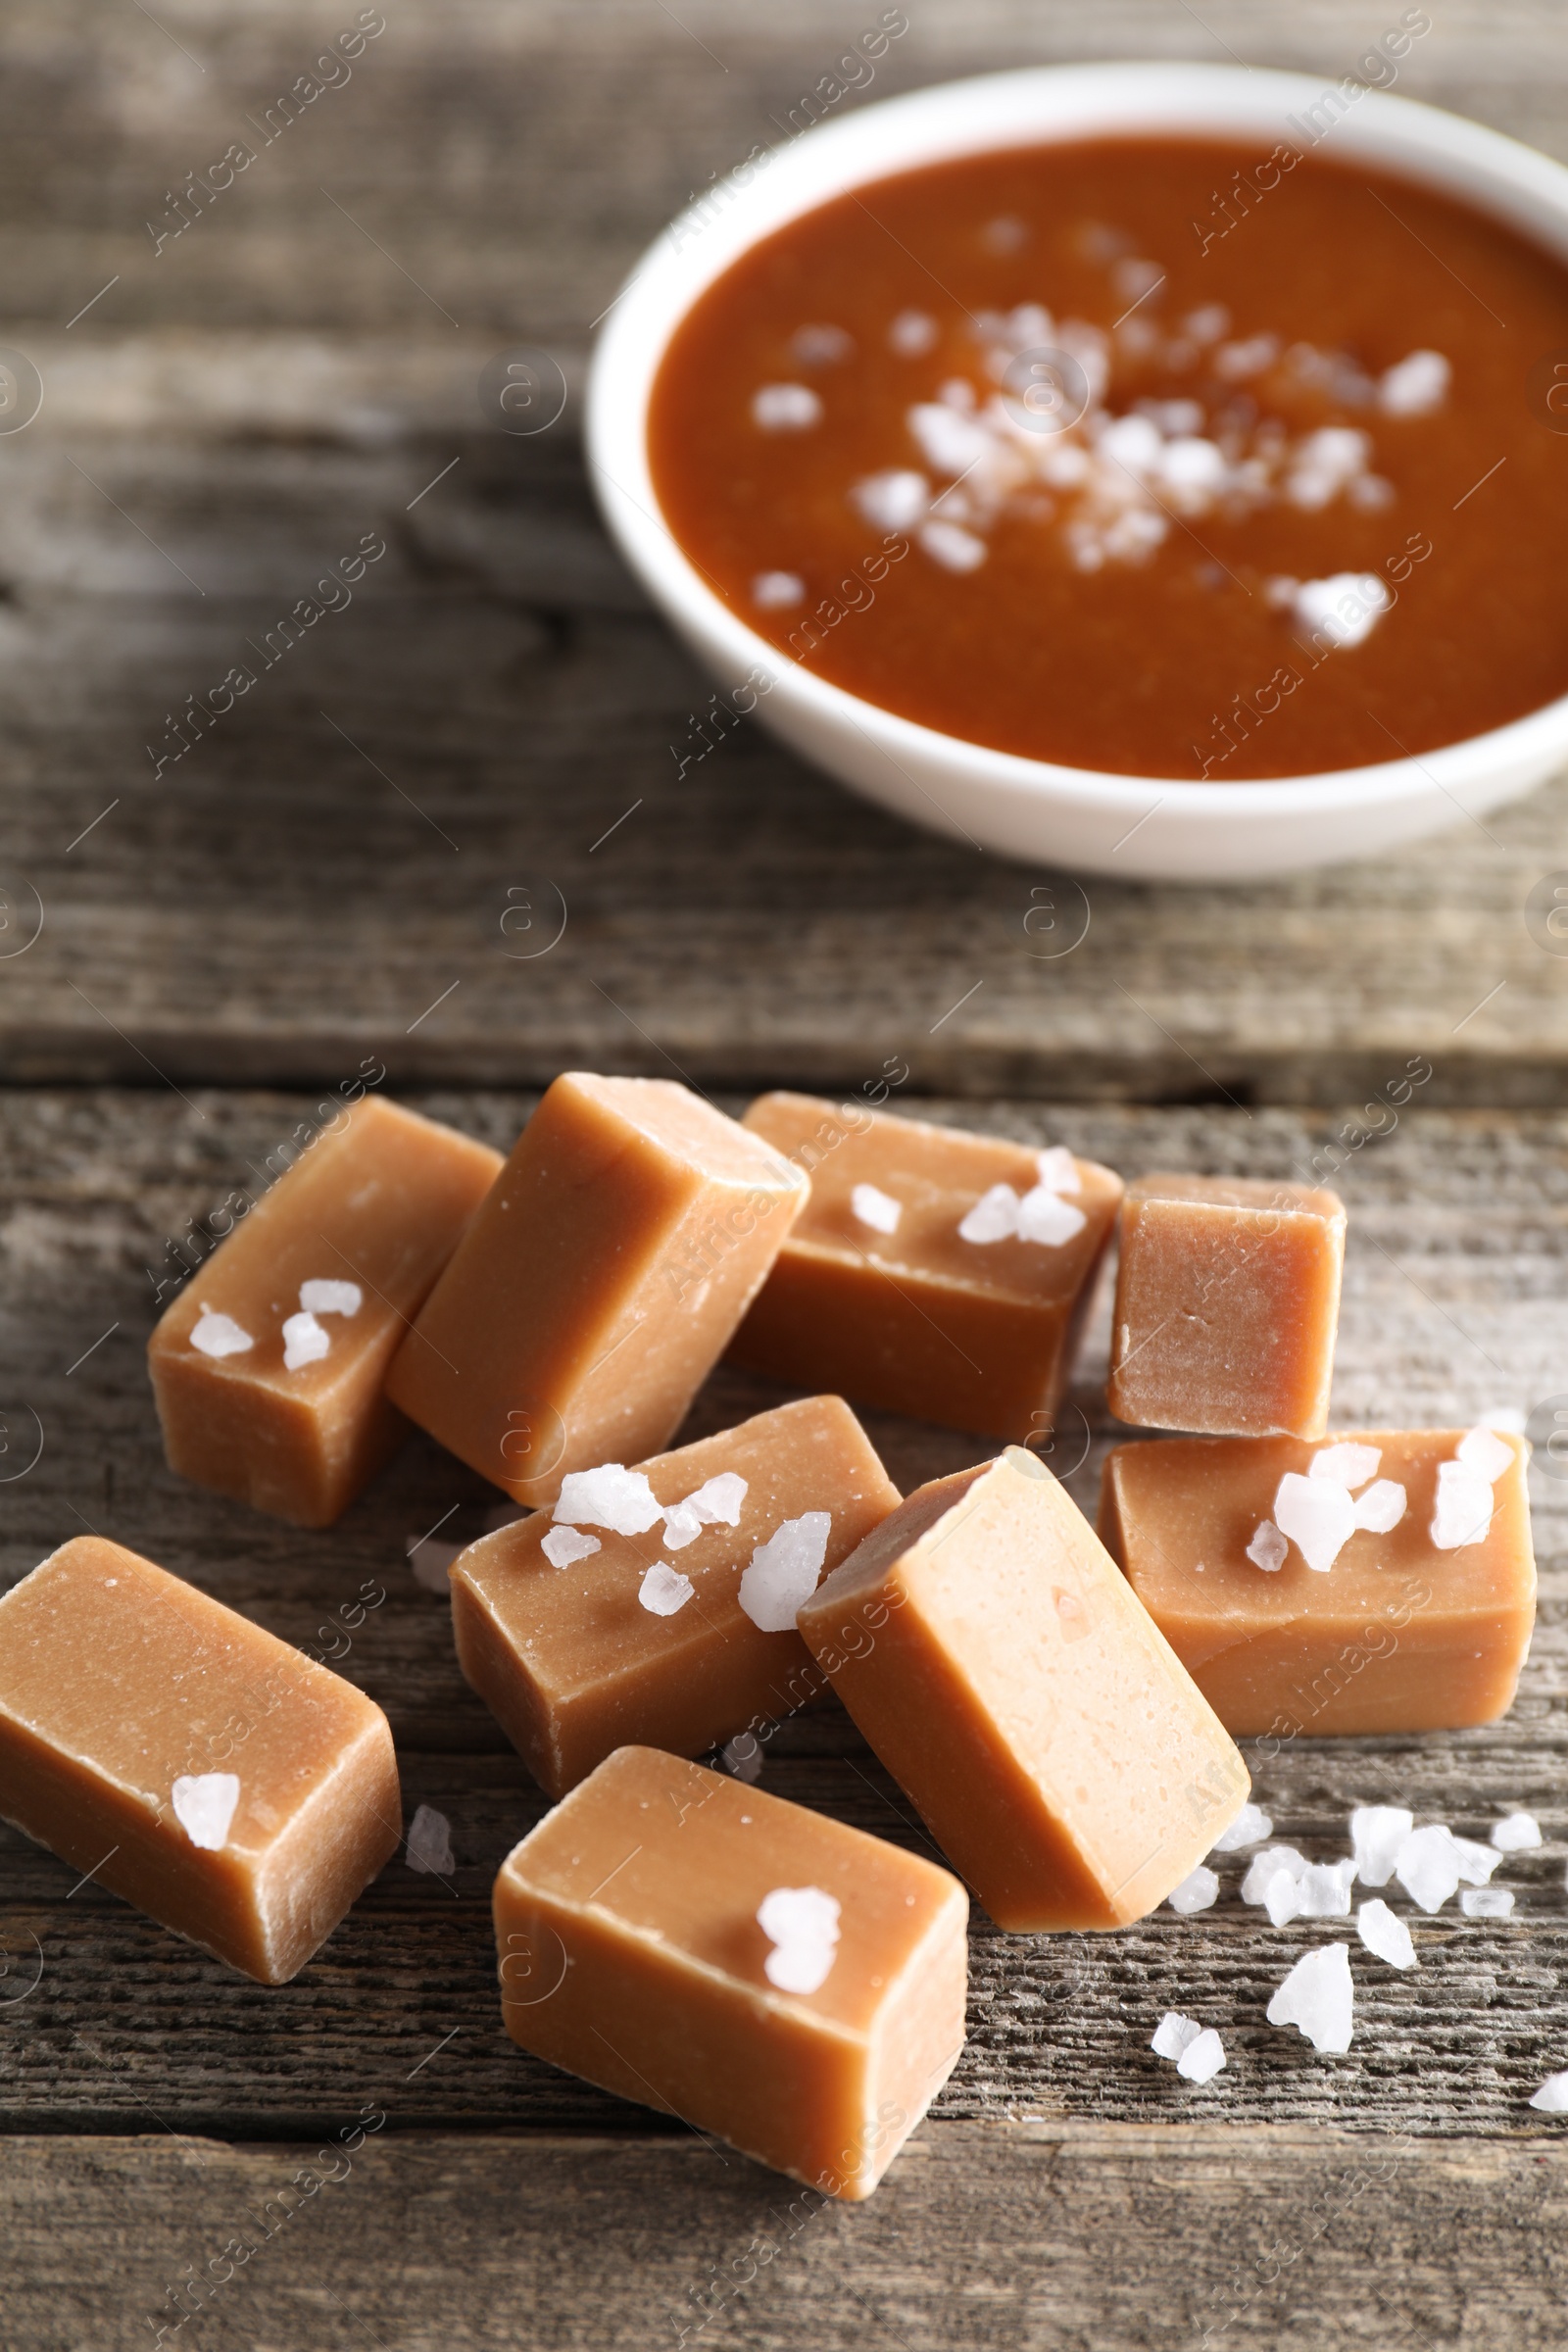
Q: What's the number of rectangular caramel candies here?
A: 9